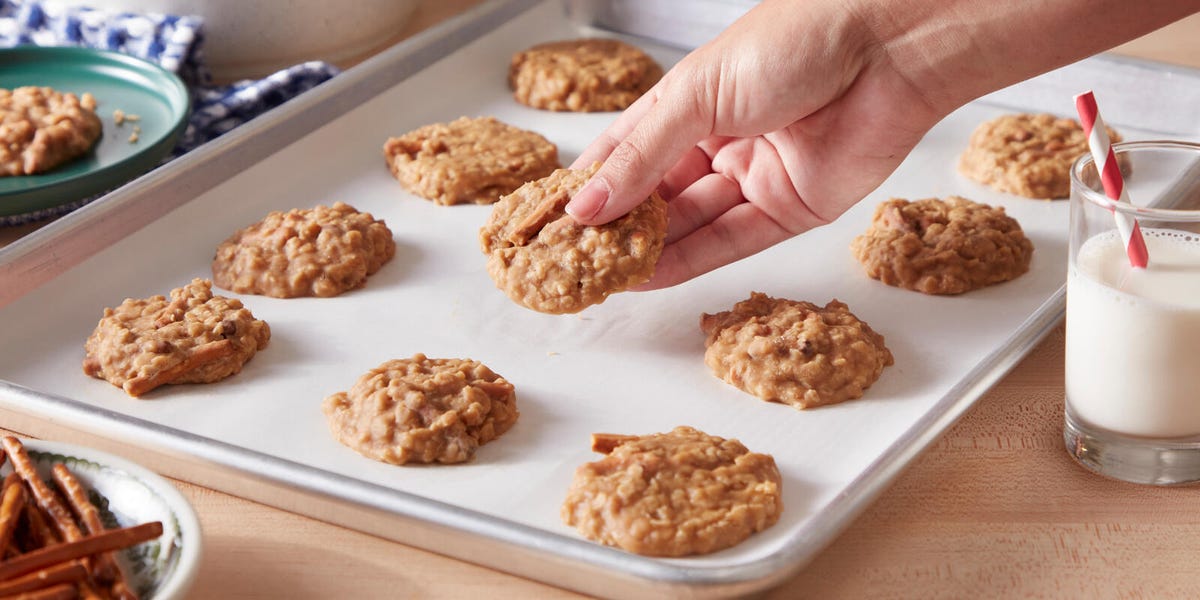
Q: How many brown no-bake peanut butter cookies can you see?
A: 11